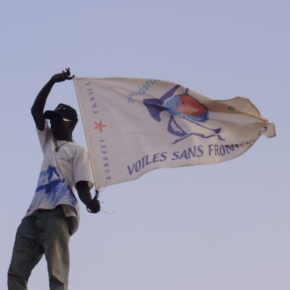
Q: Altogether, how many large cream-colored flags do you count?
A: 1